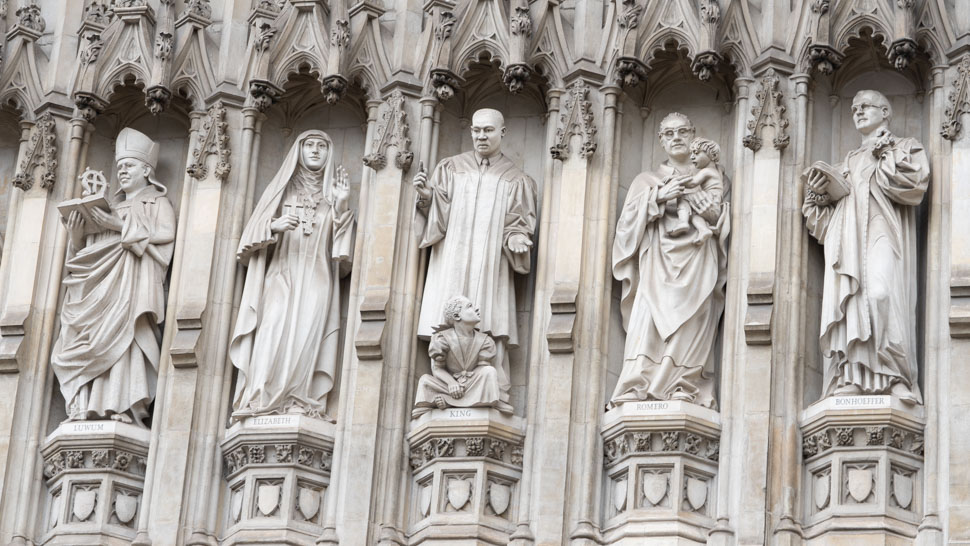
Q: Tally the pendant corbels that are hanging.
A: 10